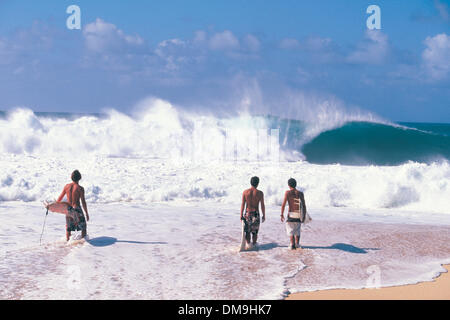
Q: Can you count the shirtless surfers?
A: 3